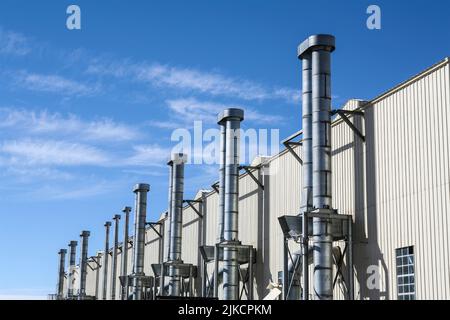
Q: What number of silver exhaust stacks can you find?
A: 10